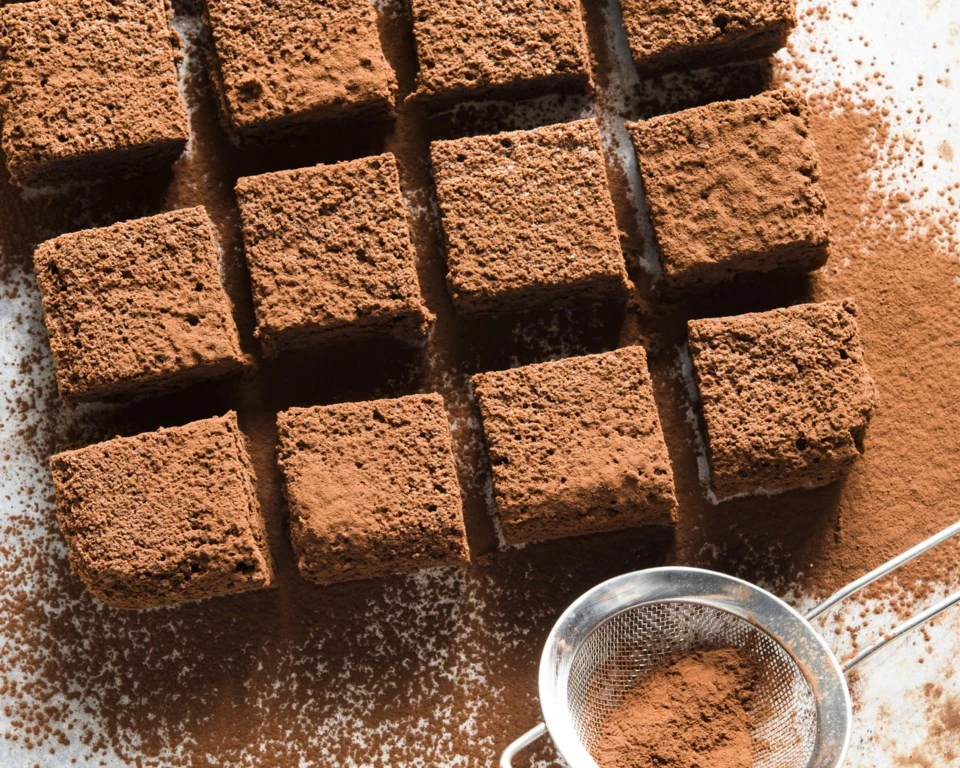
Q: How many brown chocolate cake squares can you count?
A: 12